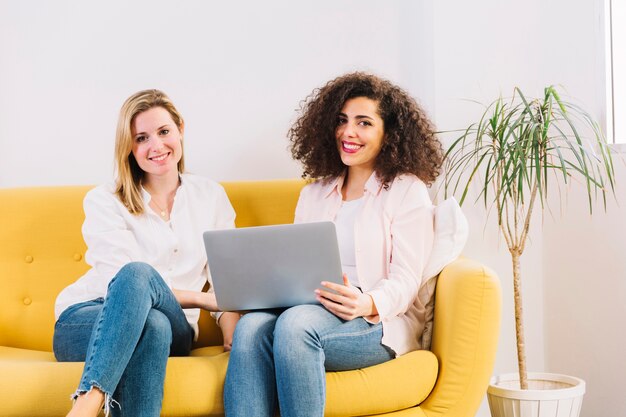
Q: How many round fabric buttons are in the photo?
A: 3